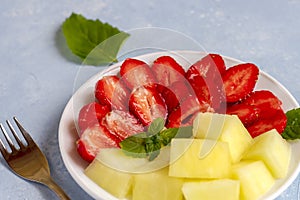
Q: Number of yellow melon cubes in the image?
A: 7